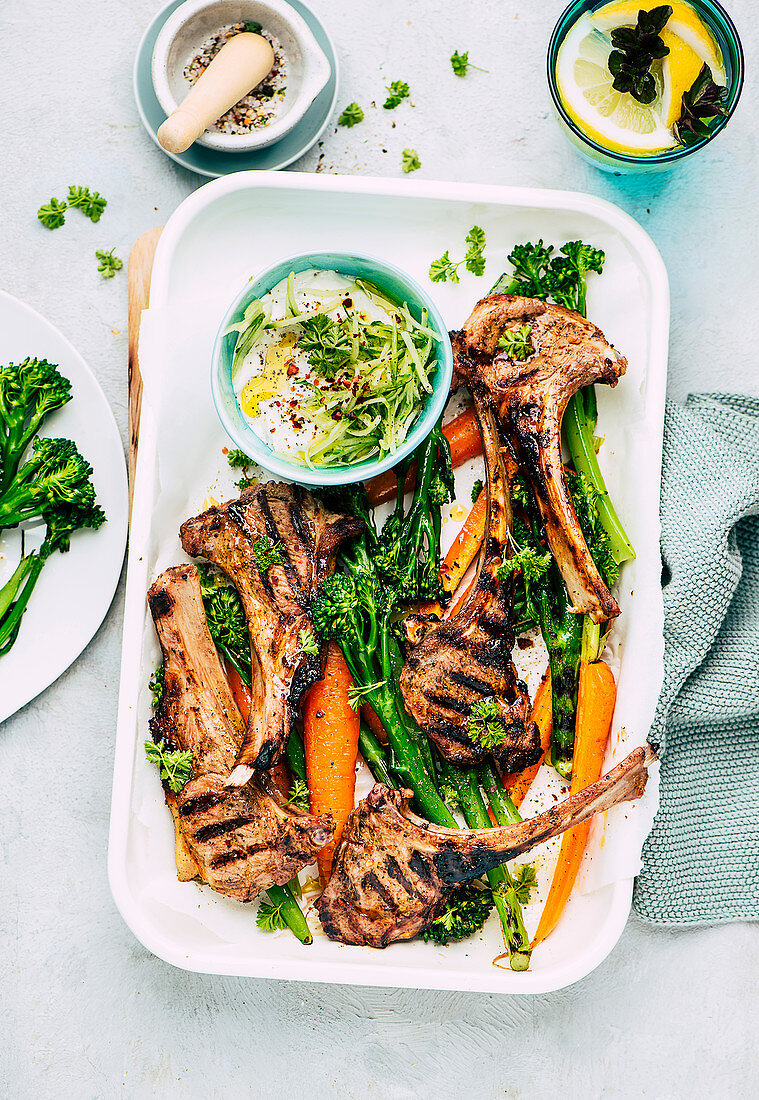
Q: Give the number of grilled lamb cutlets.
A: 5